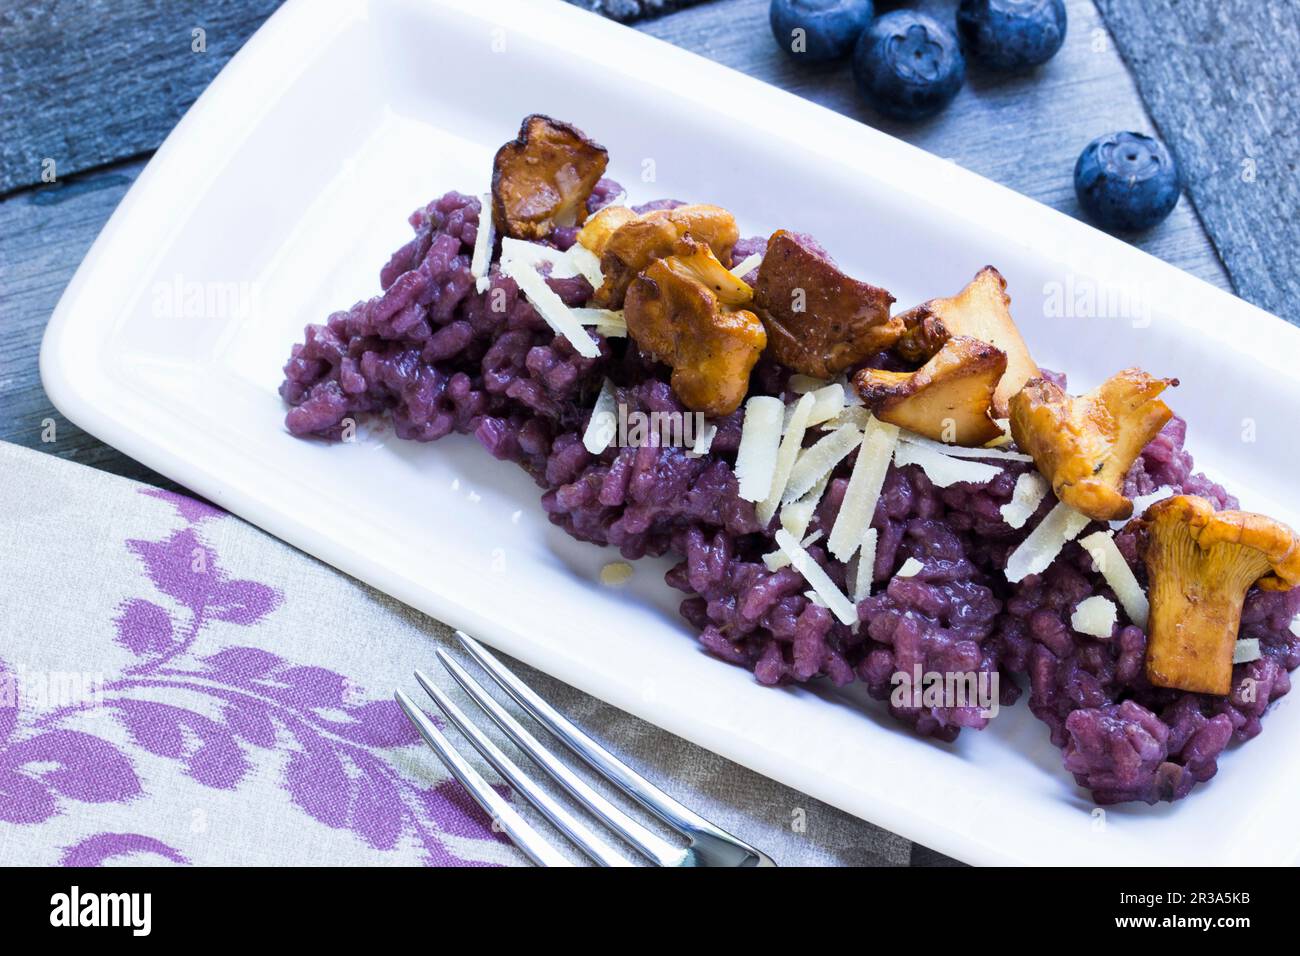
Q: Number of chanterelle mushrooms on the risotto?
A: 8